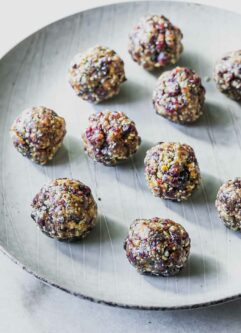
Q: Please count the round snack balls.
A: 10